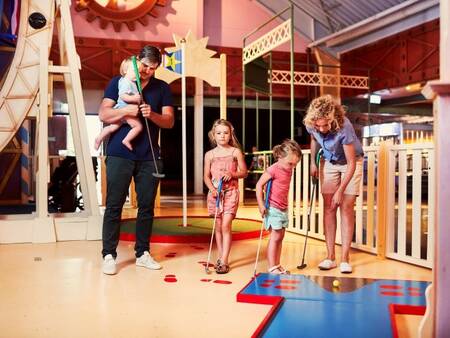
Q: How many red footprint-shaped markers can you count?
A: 9